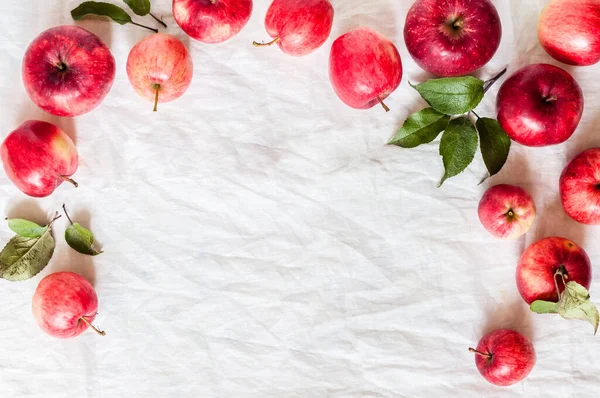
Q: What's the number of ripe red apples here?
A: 14